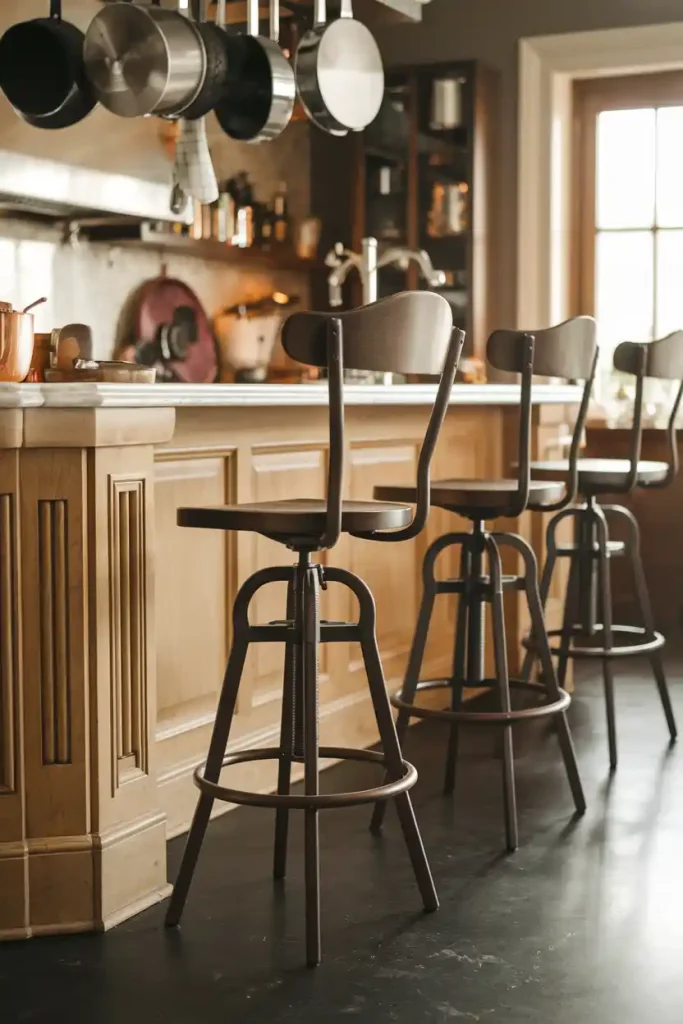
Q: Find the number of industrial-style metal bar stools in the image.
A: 3